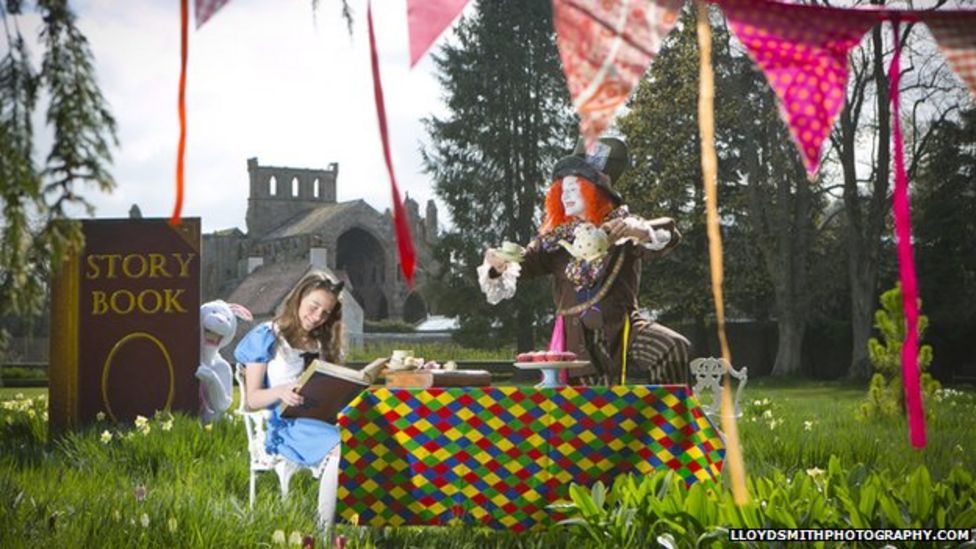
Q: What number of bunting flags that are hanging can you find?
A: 5